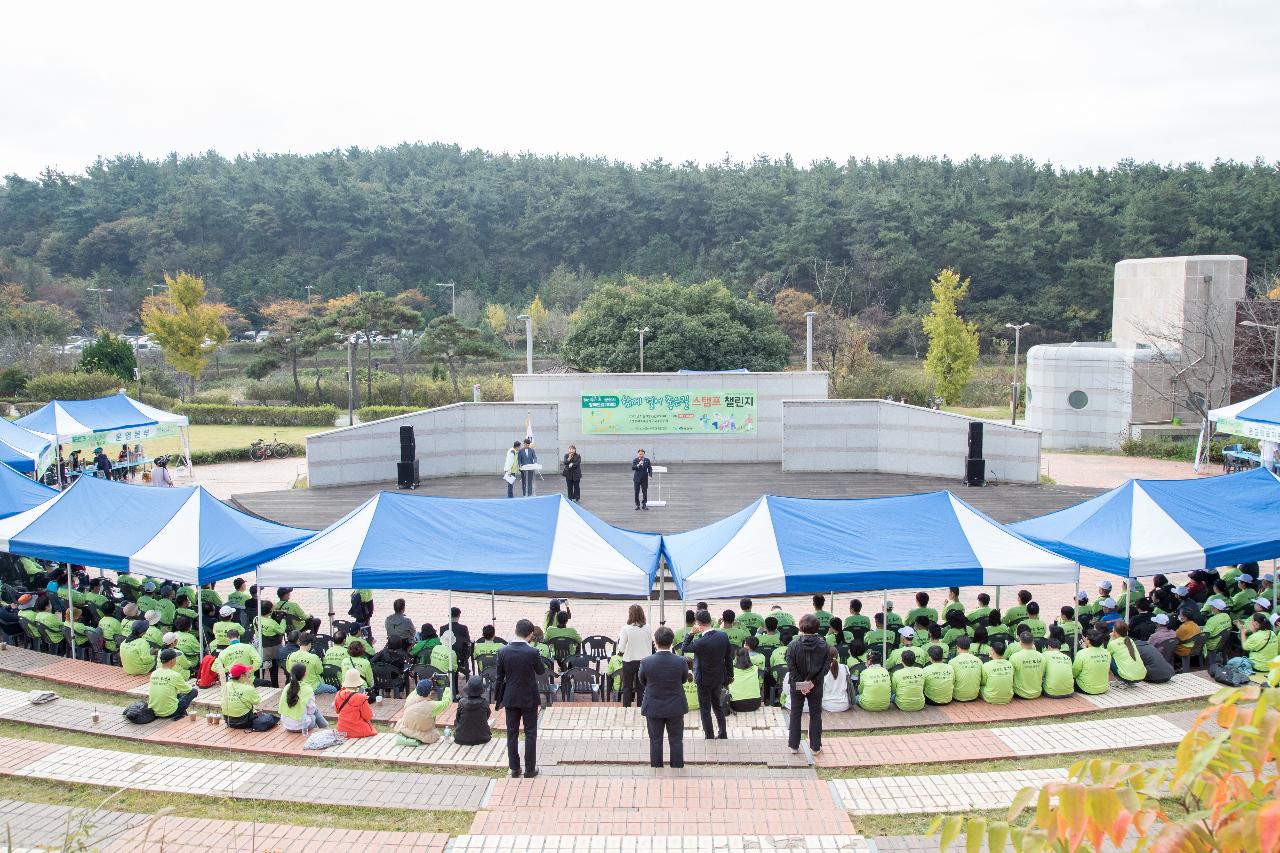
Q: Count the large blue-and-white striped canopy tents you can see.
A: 8